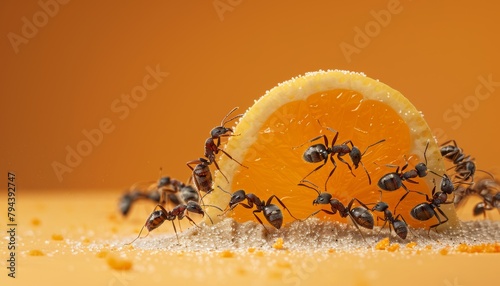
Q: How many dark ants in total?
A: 12